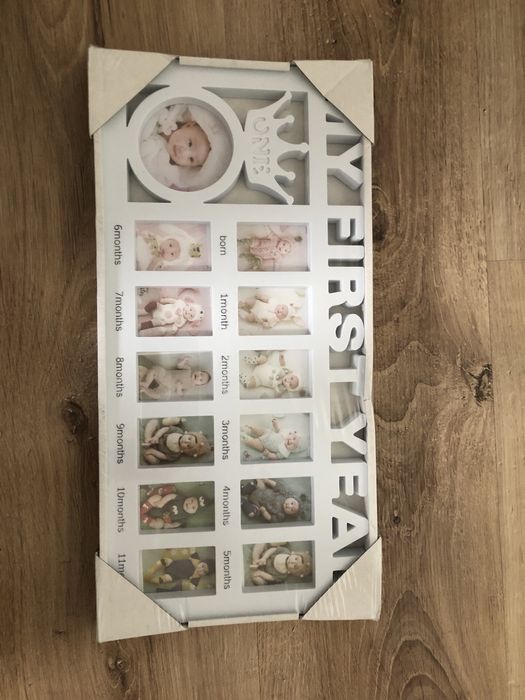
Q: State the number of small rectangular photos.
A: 12